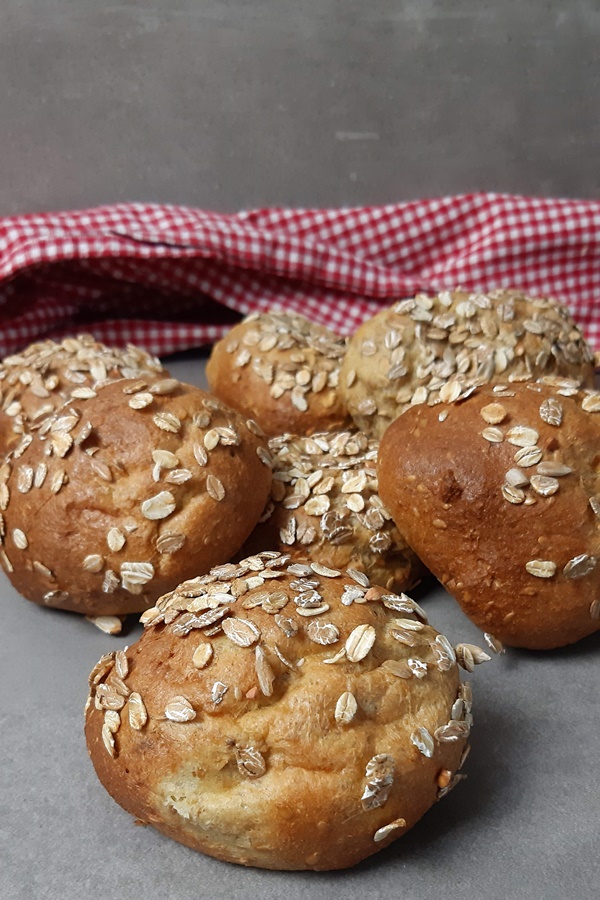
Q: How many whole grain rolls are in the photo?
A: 7